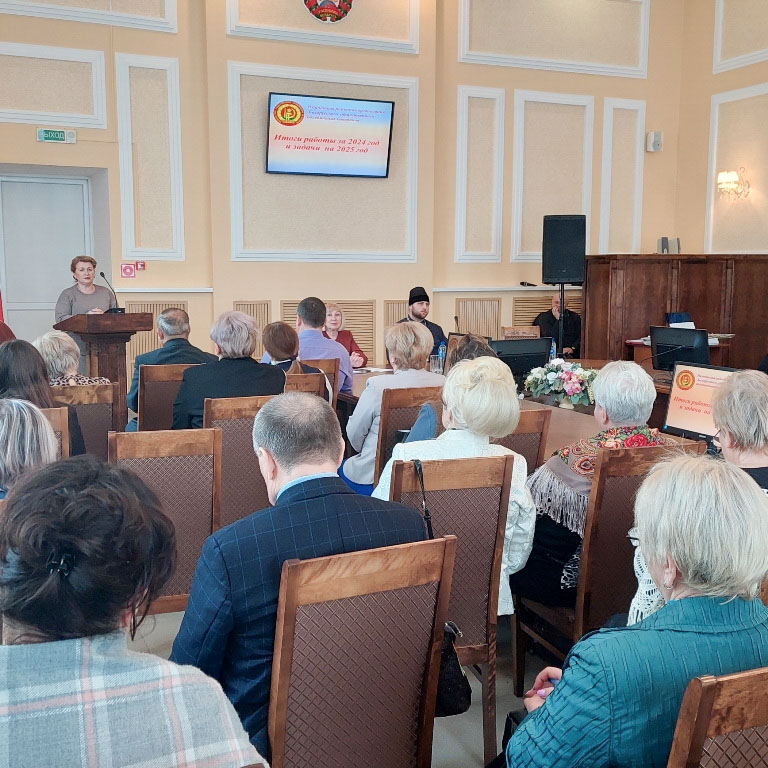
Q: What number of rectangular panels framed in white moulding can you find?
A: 11